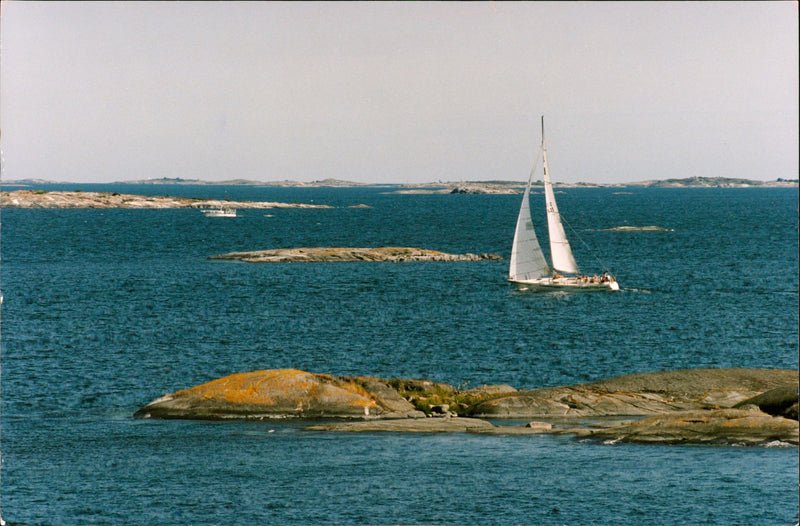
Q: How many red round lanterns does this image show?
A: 0